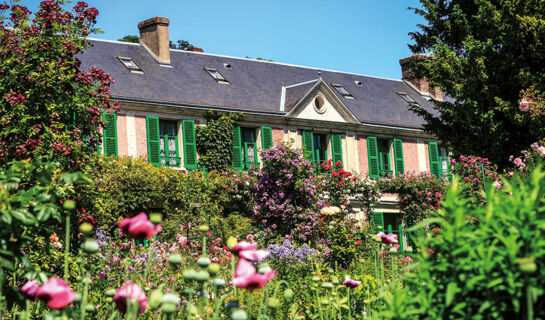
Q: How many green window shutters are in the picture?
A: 11